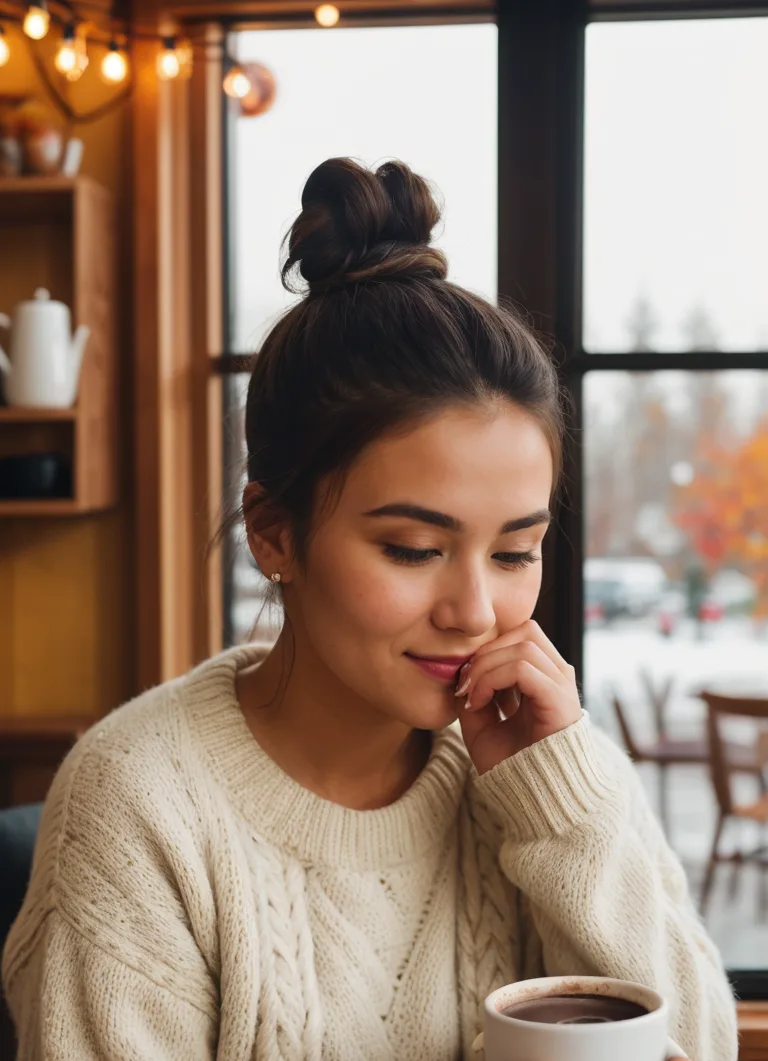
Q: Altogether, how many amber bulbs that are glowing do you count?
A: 7